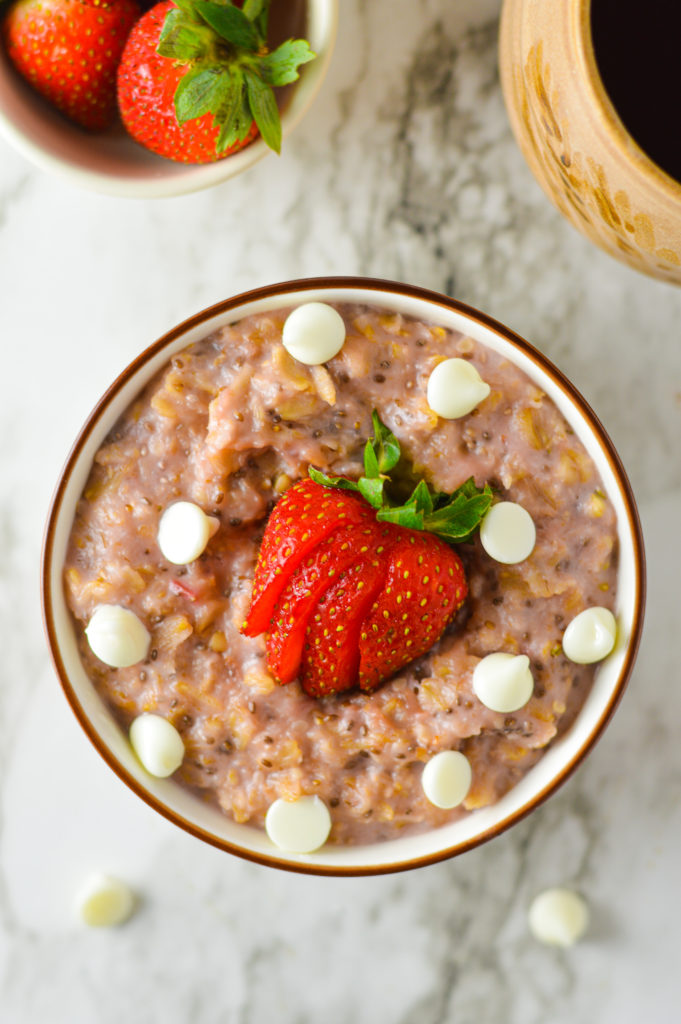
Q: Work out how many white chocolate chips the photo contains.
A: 12